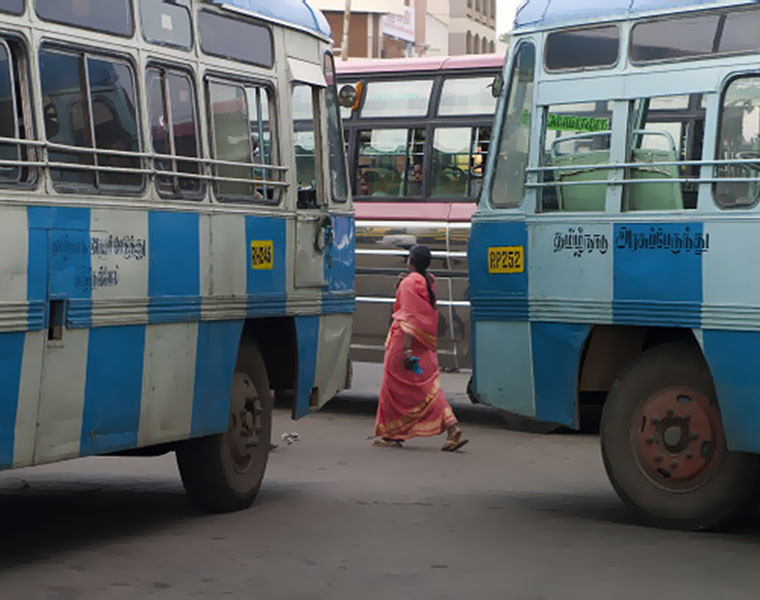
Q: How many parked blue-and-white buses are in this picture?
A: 2